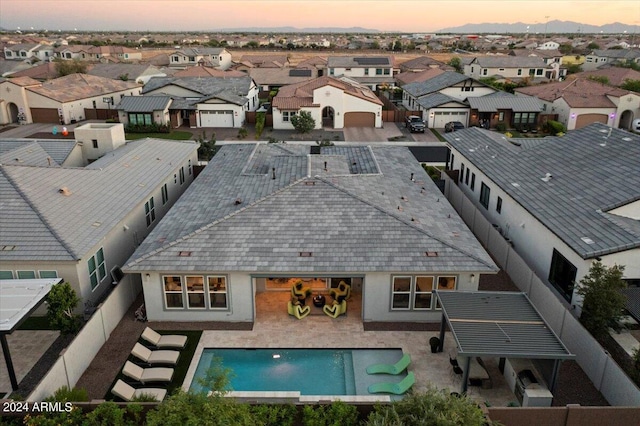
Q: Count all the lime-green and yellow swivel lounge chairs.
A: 4